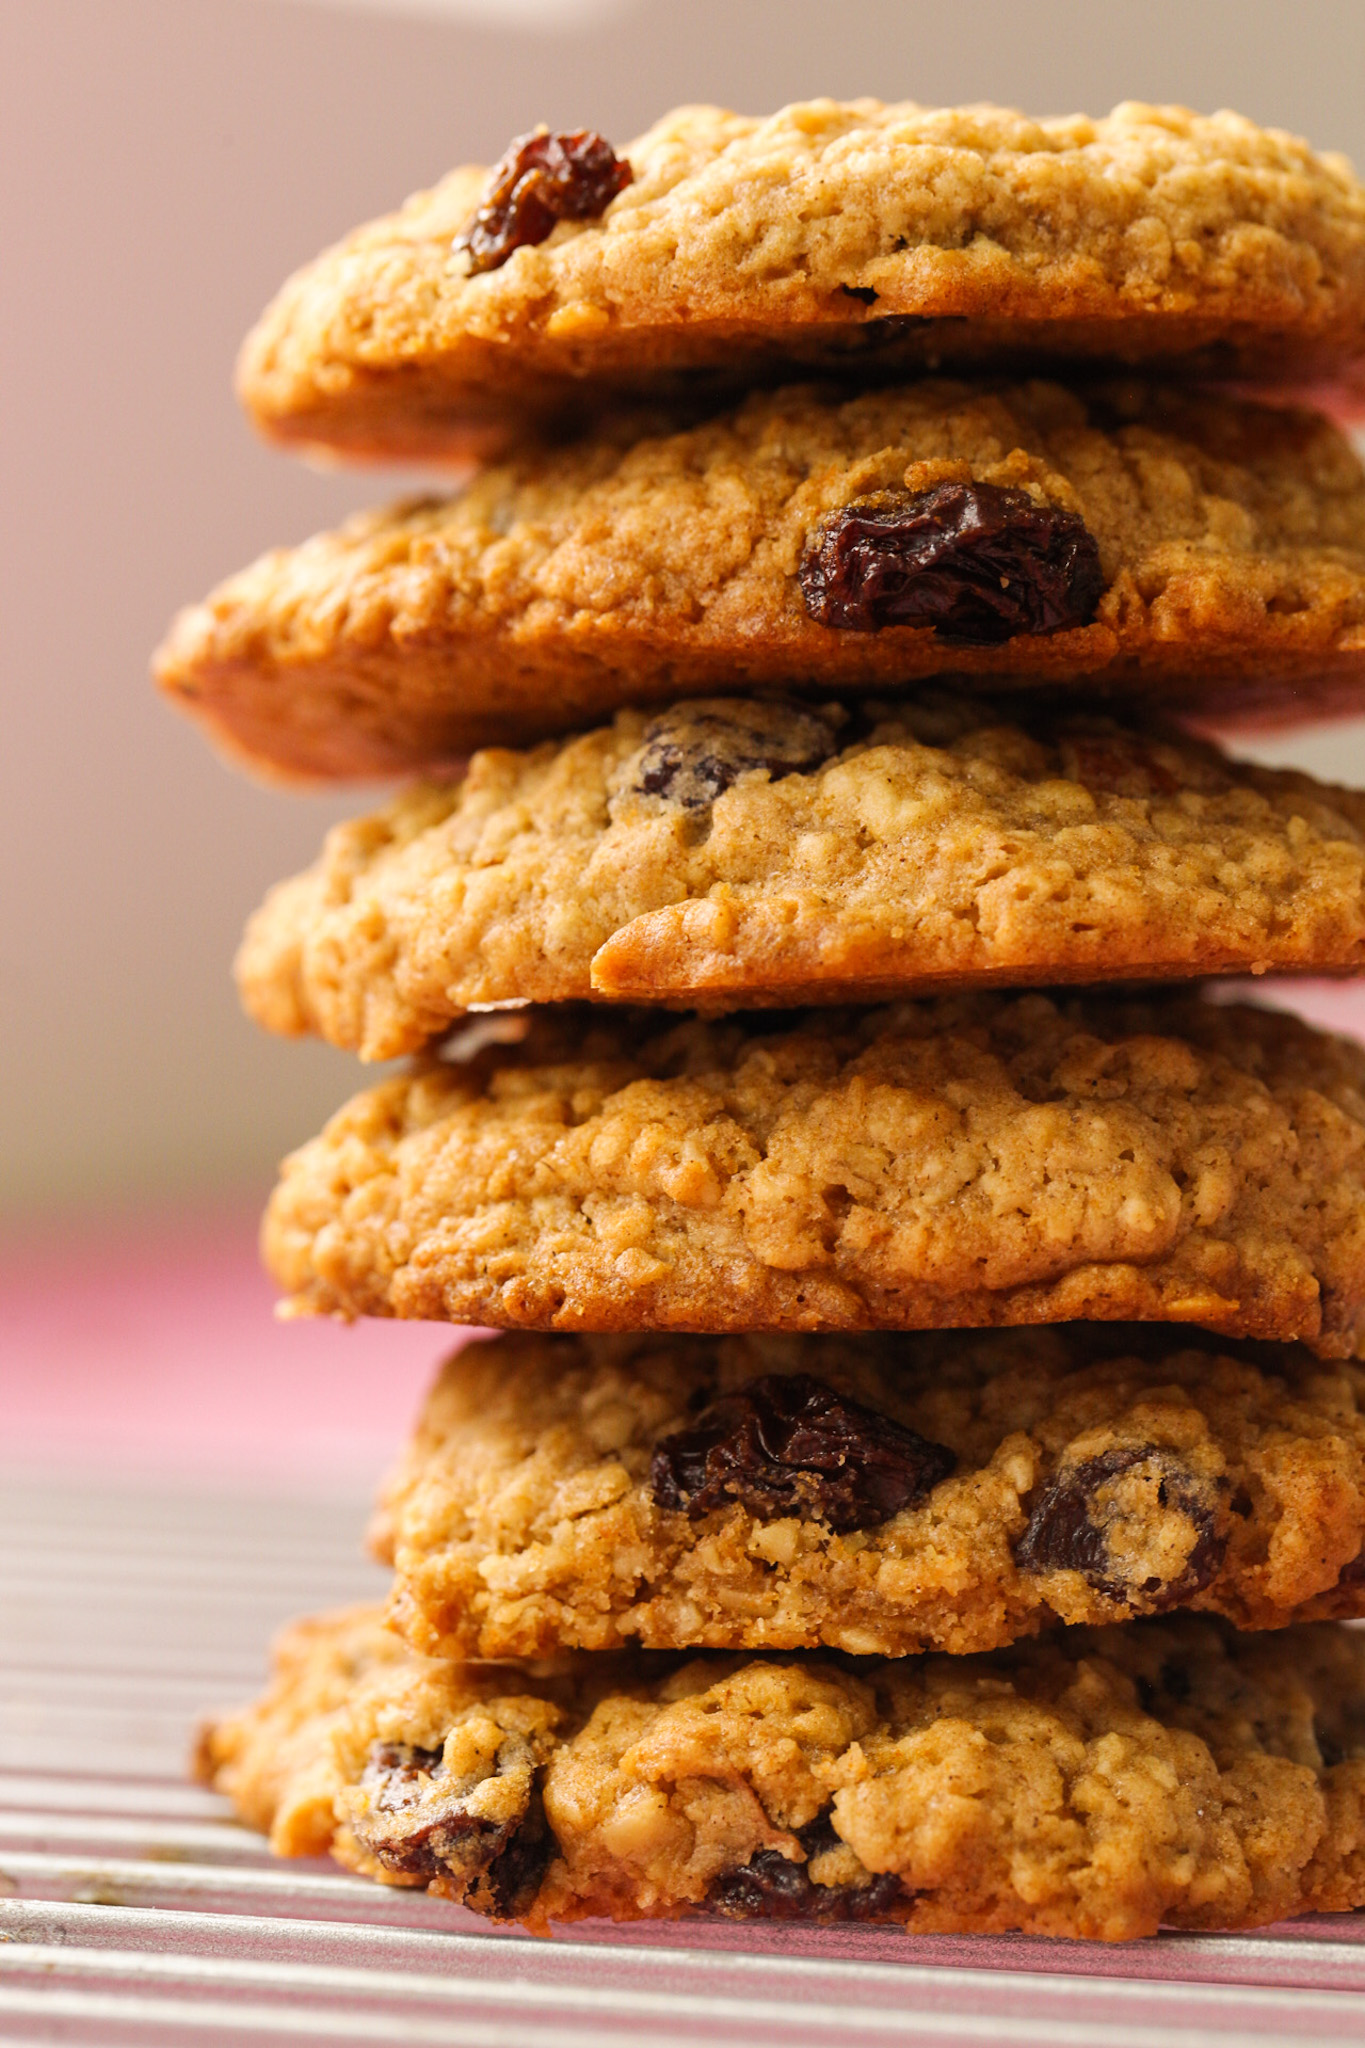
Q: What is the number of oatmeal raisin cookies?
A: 6